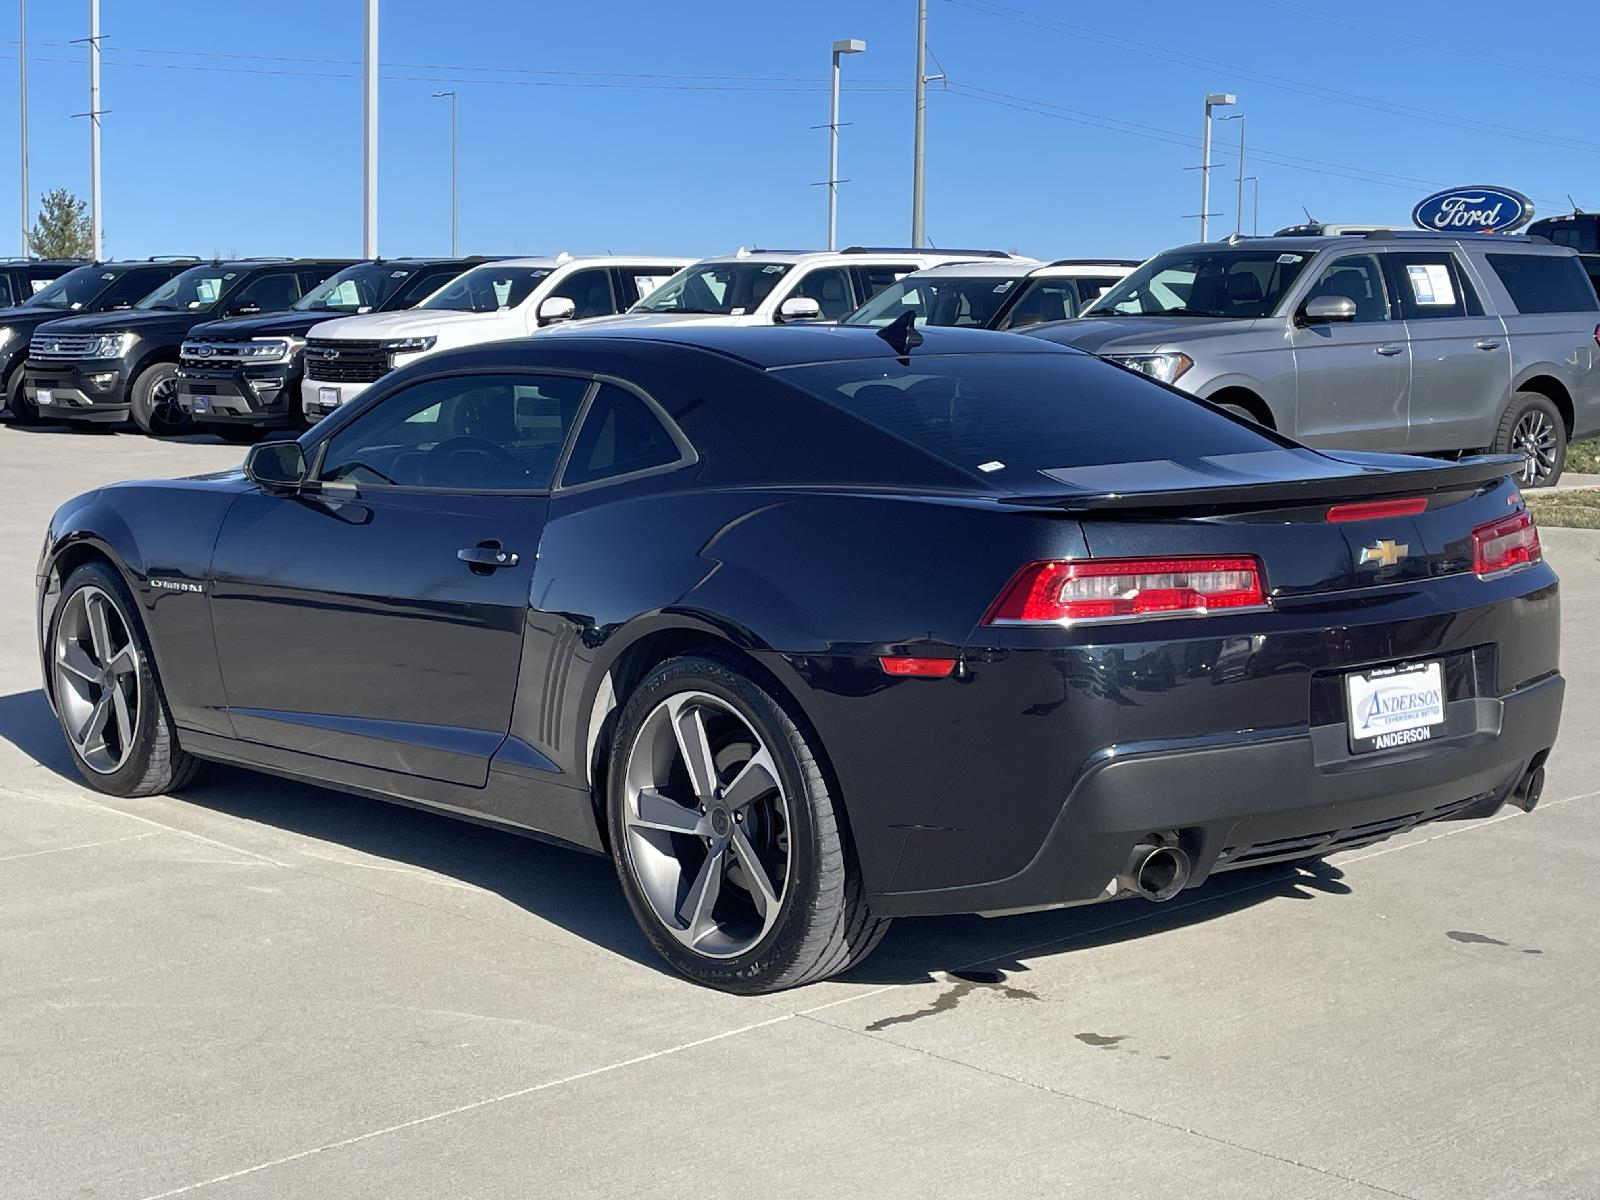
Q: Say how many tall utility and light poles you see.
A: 9